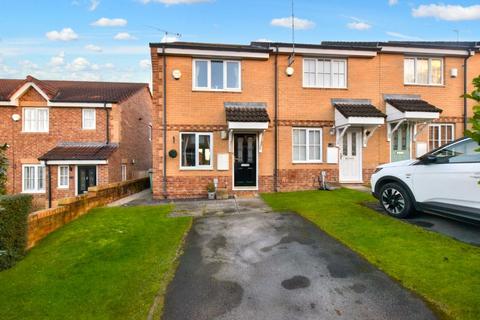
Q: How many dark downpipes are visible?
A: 5